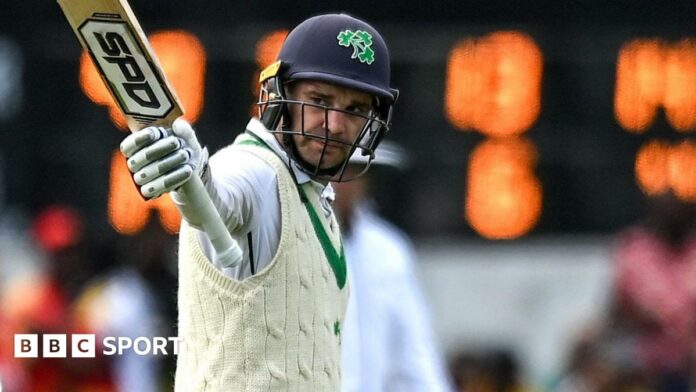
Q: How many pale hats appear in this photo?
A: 1